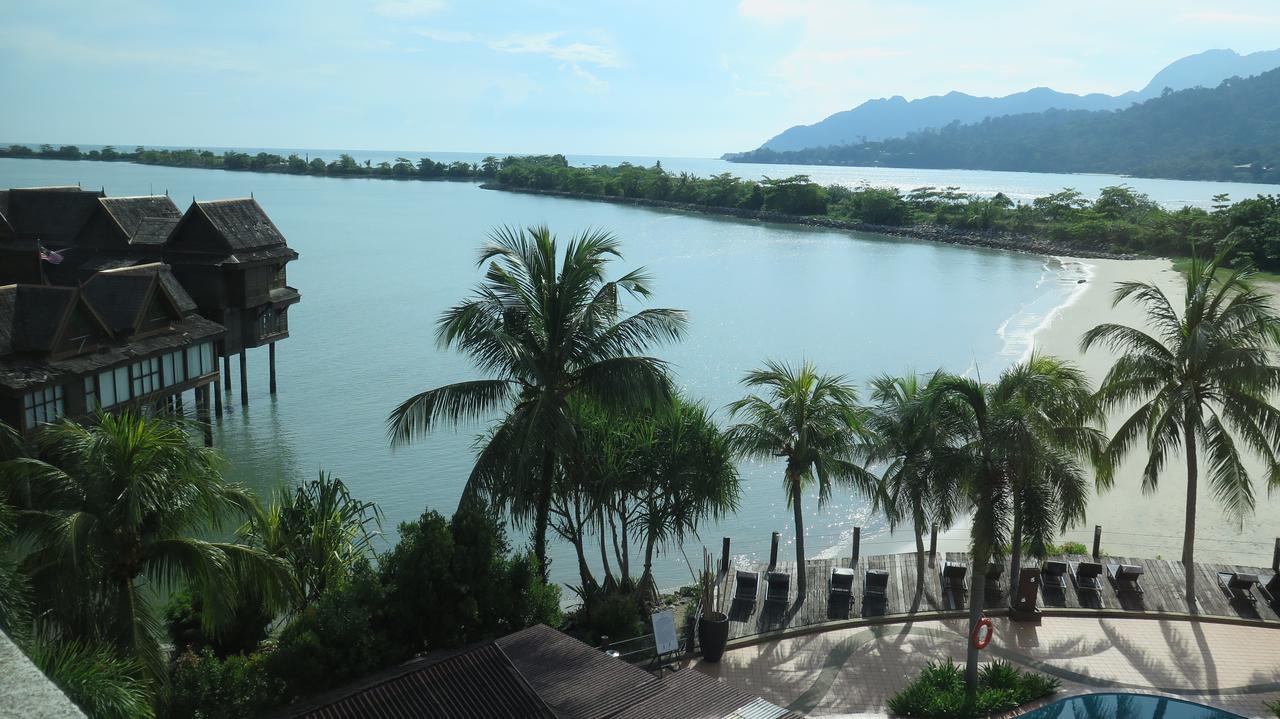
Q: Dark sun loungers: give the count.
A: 11